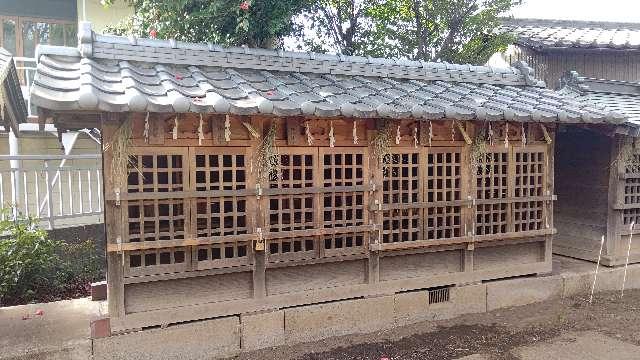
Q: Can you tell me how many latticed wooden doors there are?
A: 8